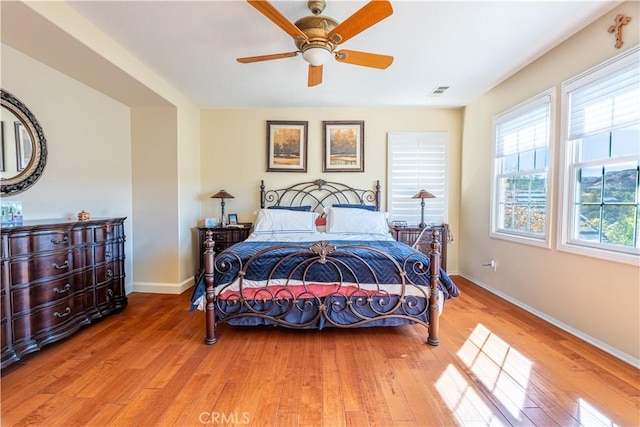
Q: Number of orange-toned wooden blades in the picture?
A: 5